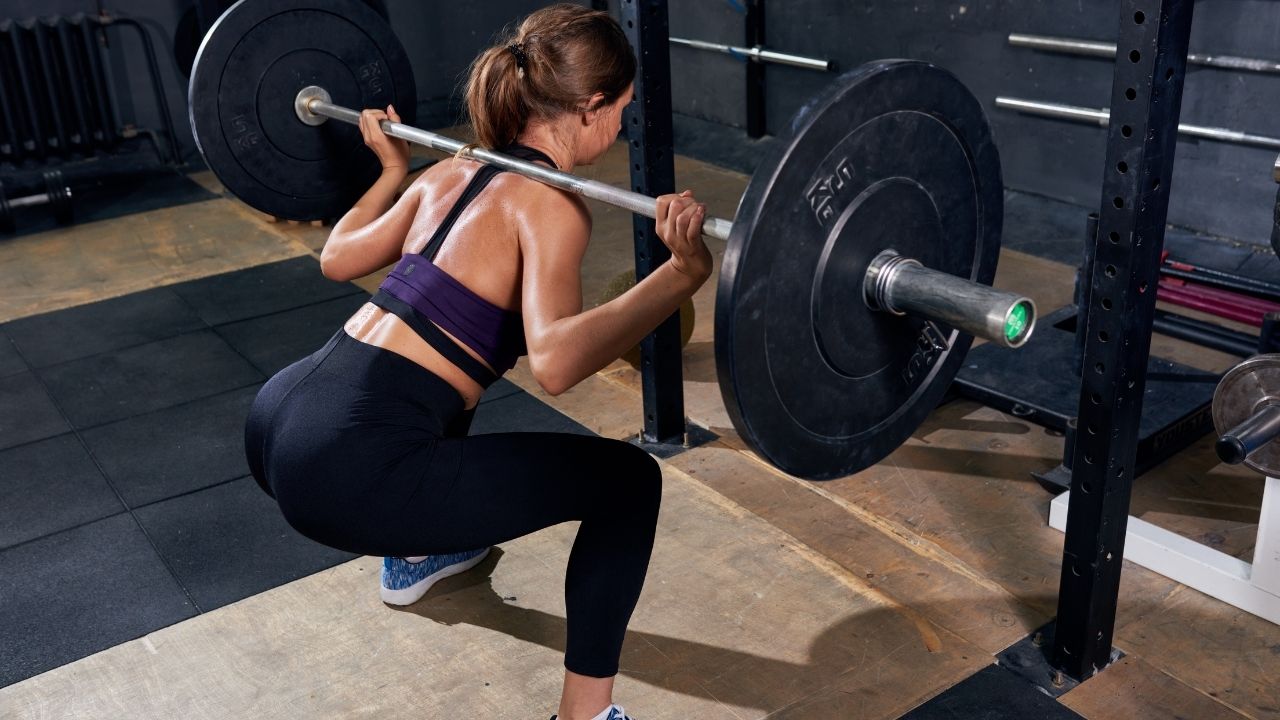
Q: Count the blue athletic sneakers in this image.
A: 2